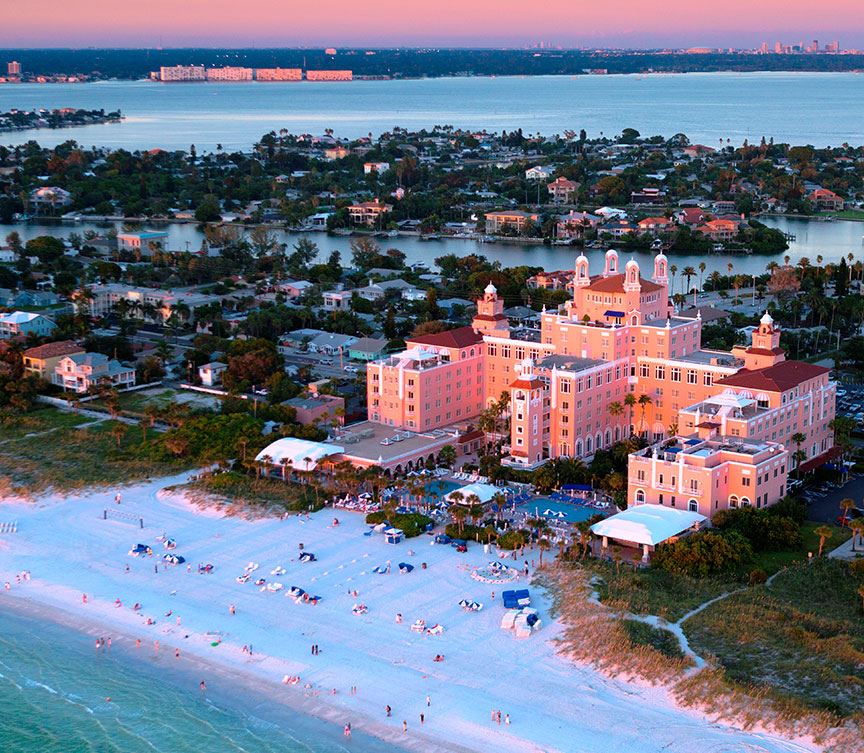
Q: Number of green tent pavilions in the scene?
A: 0